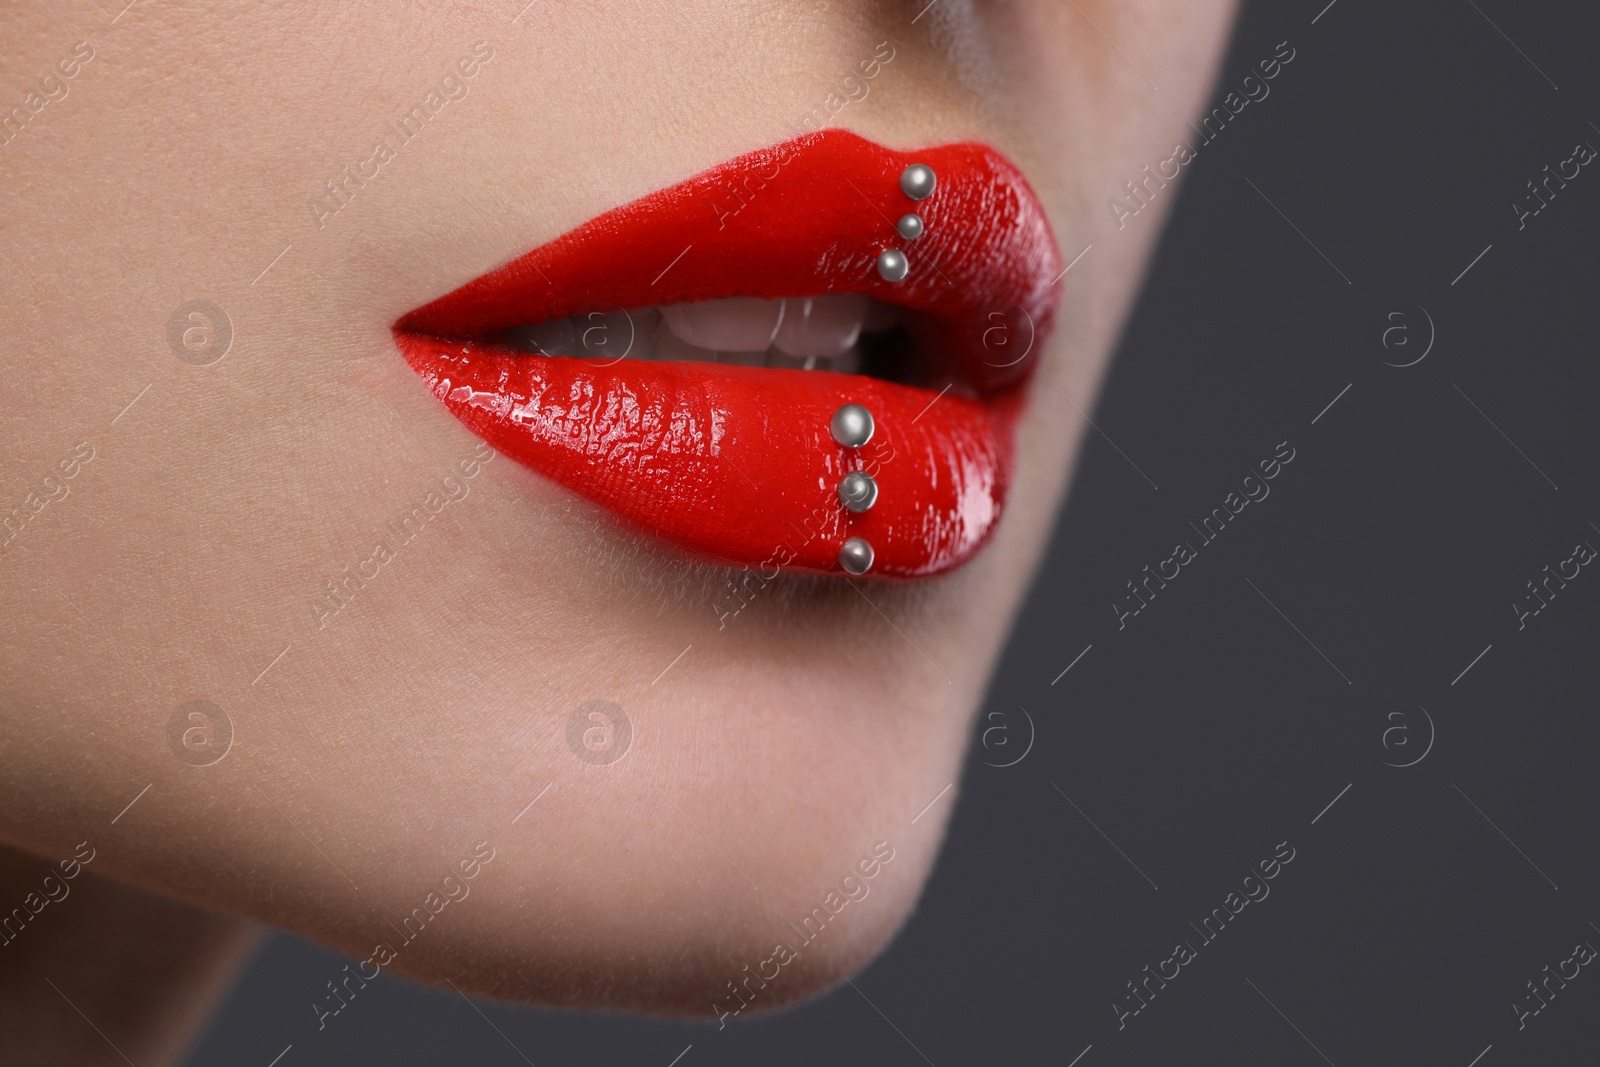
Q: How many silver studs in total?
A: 6